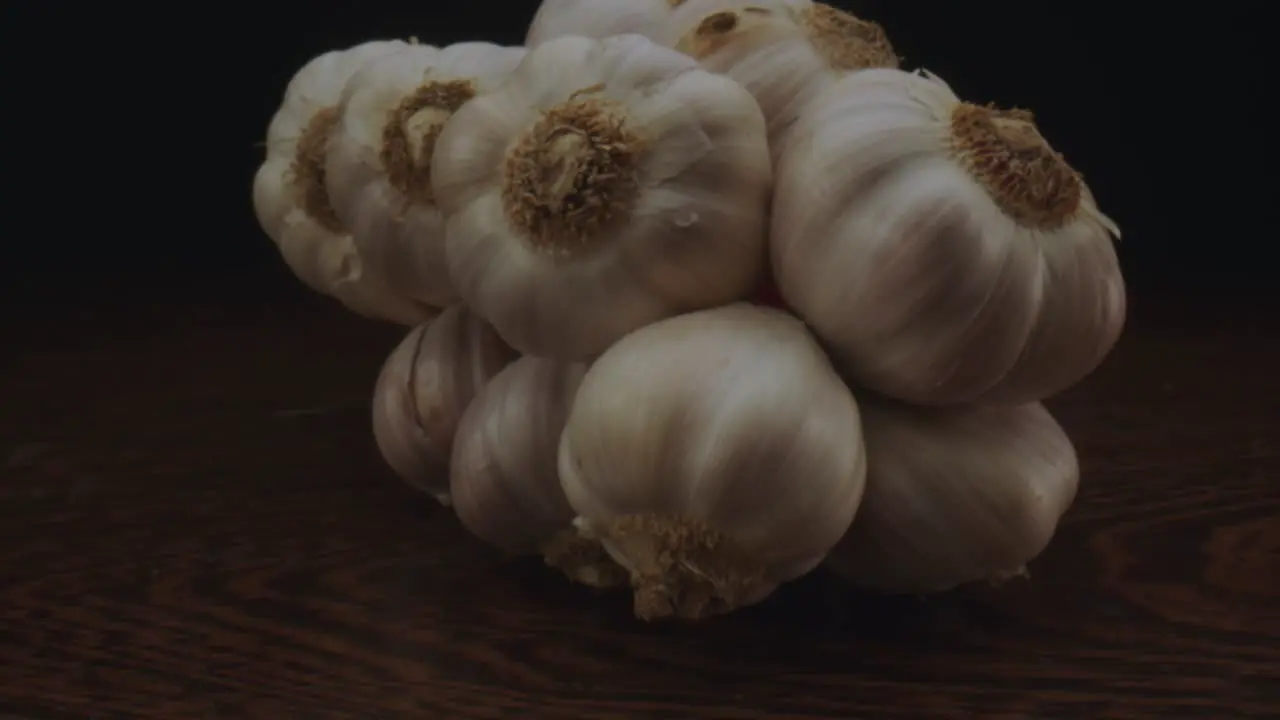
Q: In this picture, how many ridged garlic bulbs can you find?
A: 10